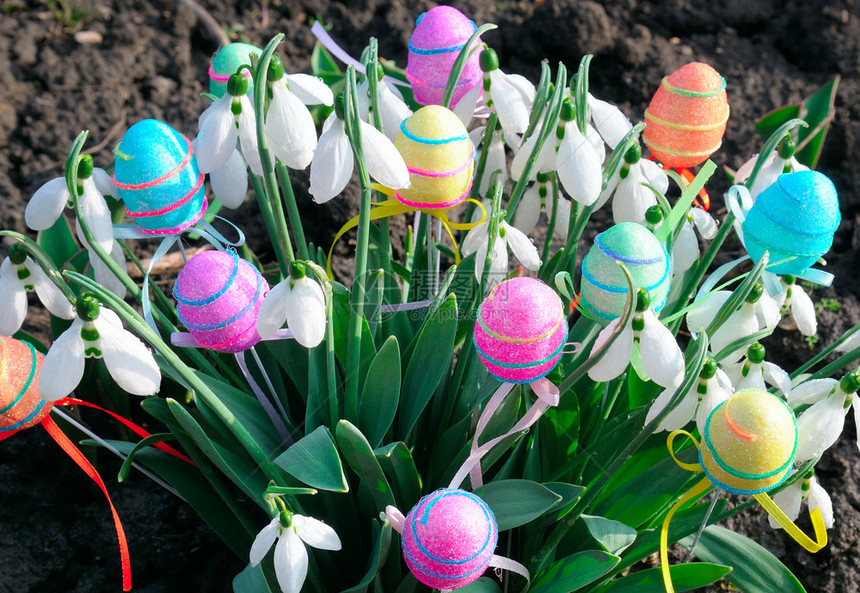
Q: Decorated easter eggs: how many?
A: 12